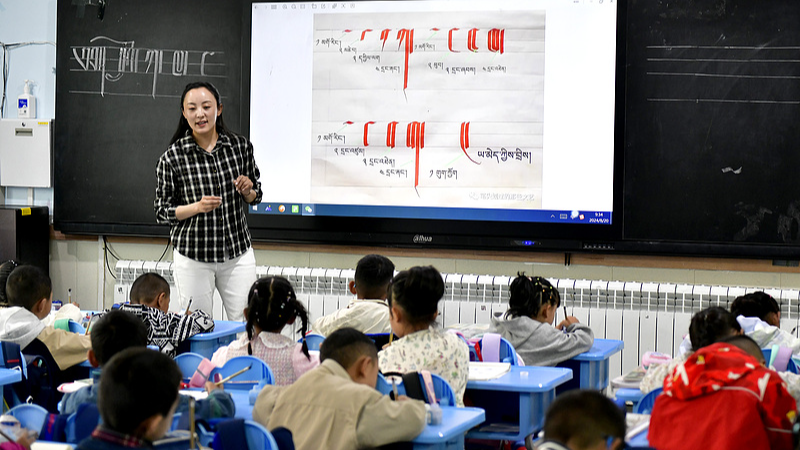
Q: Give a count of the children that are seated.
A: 14